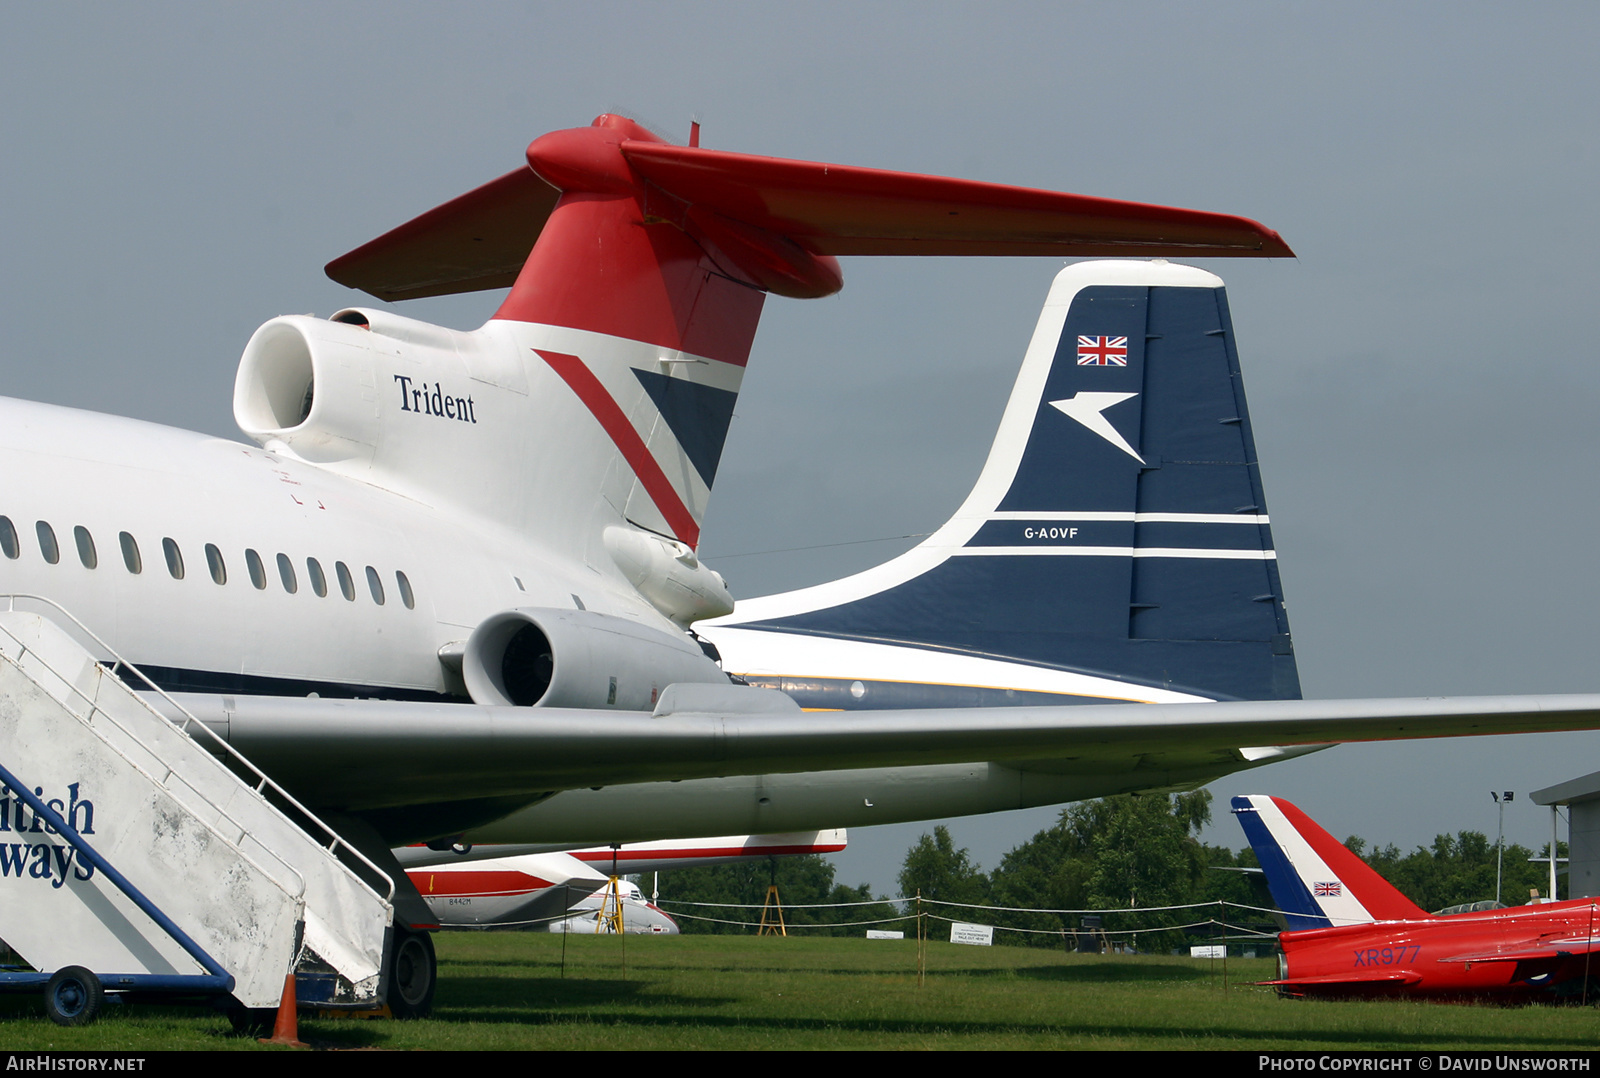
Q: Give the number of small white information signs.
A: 3